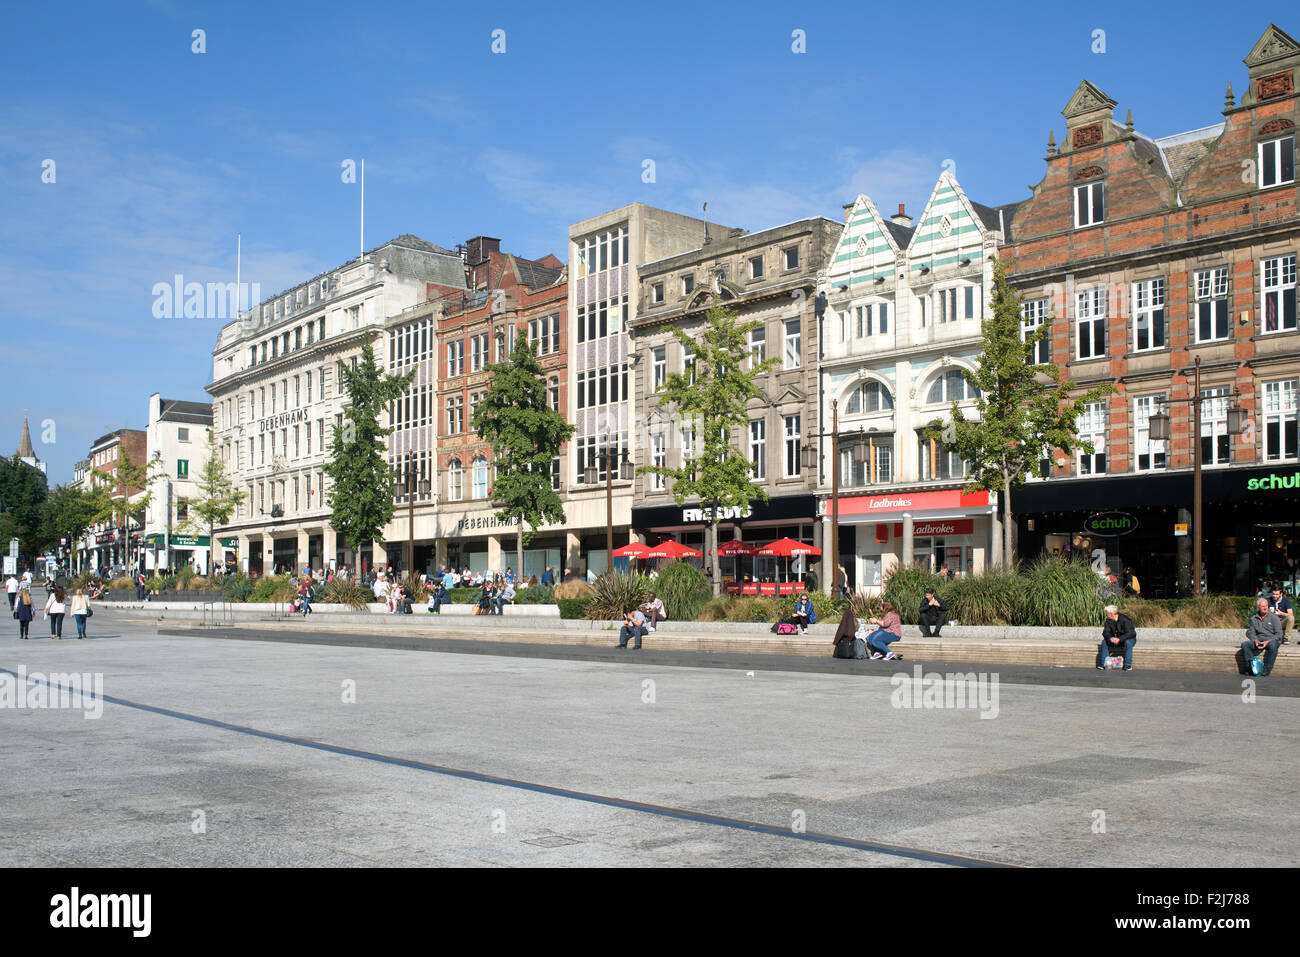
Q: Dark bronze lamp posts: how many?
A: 4